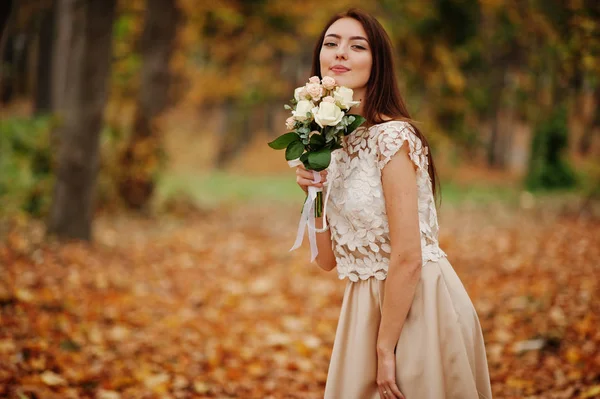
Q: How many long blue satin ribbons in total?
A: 0